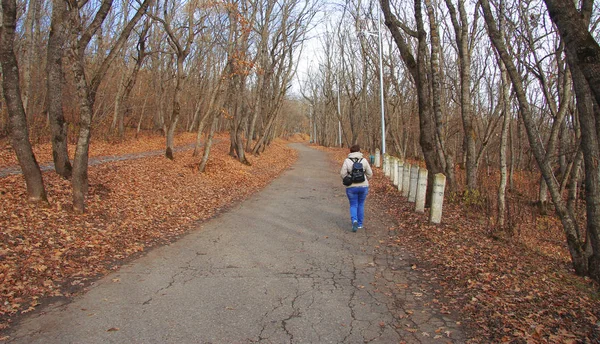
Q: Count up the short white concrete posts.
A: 10